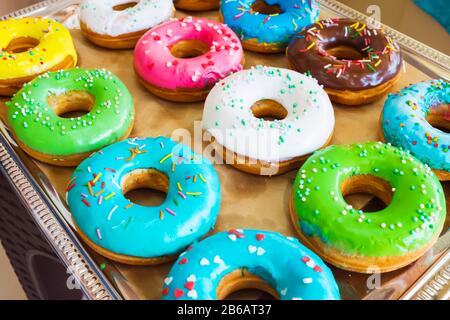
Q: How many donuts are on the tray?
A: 12